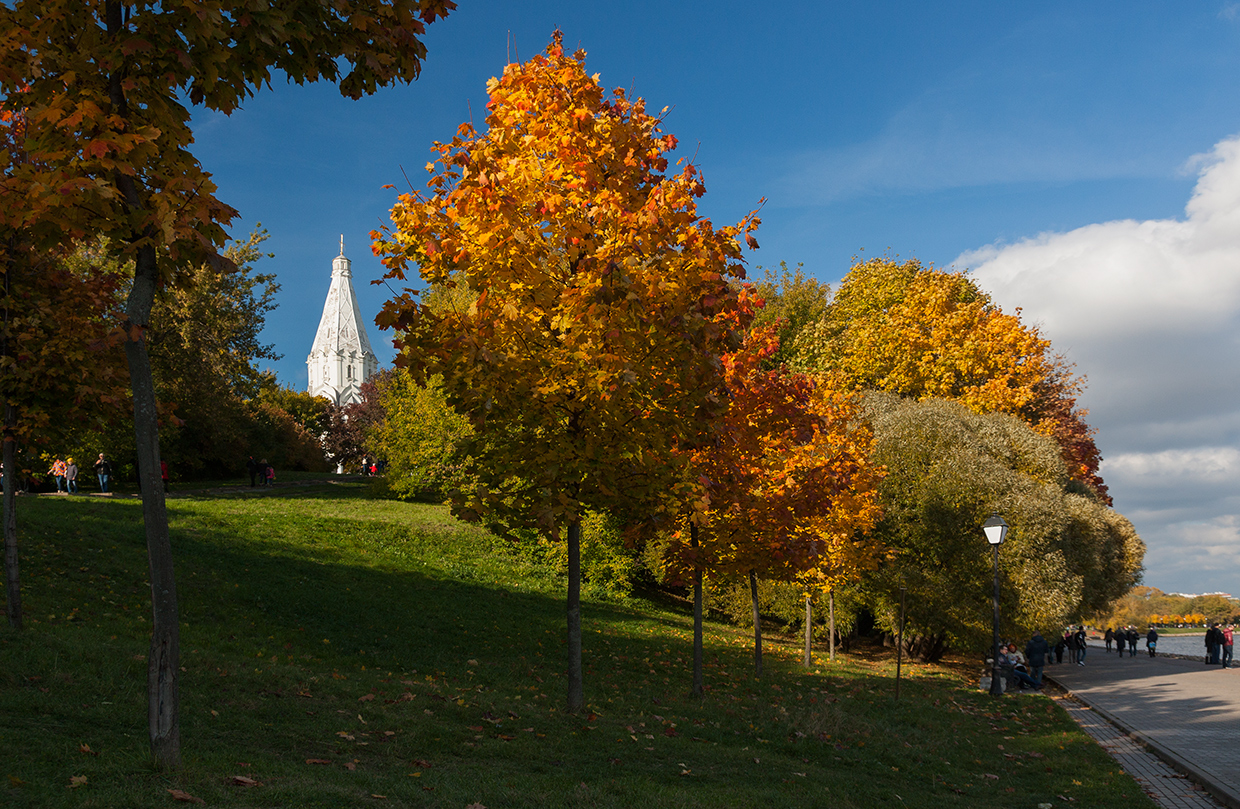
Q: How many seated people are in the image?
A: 2